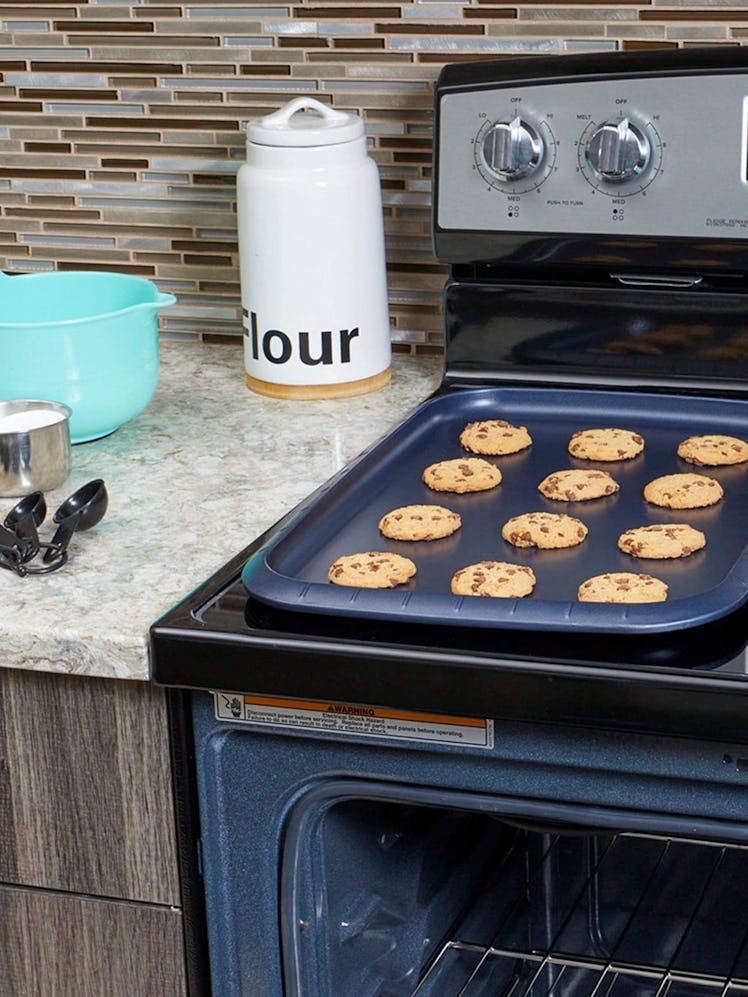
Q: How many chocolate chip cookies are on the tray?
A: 12